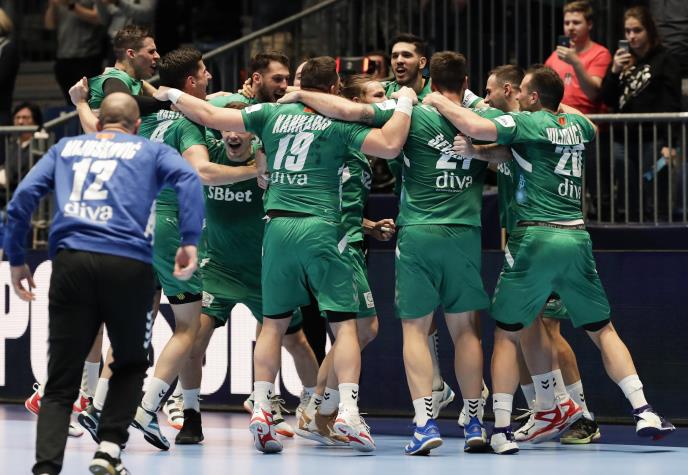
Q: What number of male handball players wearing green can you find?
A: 10